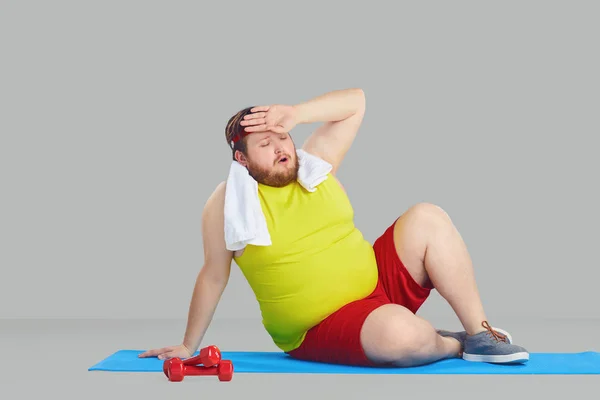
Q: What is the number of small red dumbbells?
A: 2